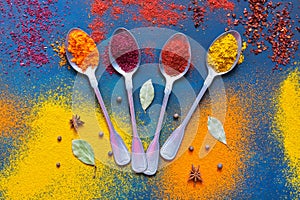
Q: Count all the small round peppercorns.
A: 9